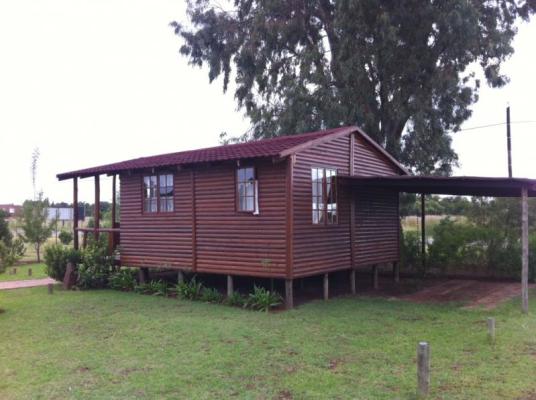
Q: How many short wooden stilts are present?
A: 8